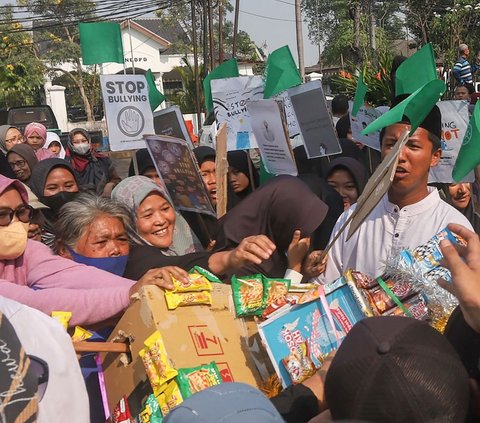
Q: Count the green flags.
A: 8